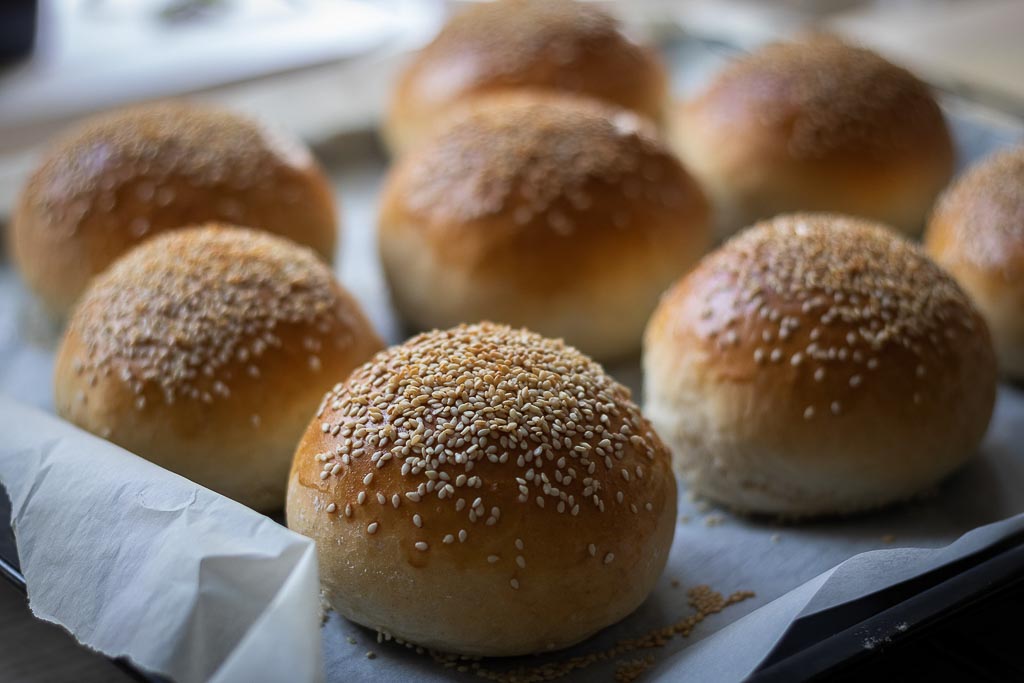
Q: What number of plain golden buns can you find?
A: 0